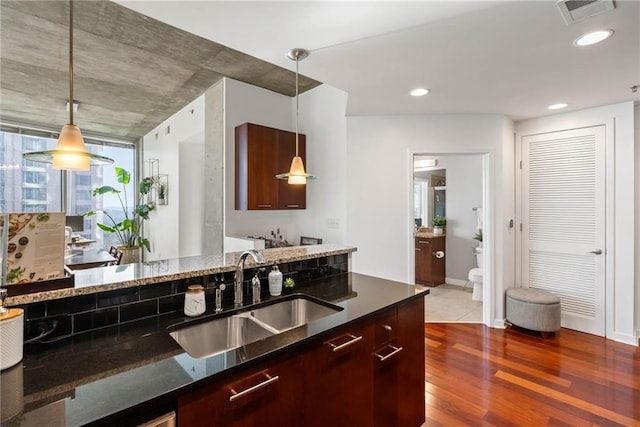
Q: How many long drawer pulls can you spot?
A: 3